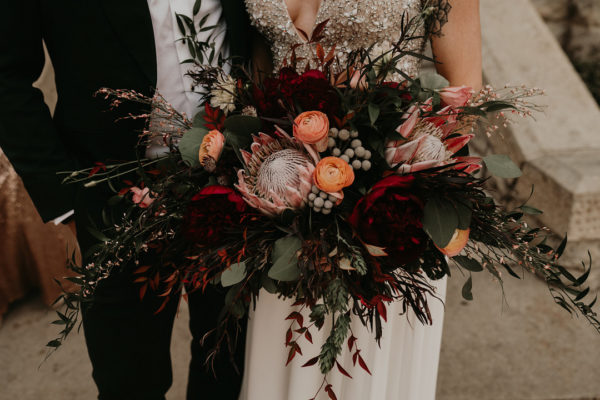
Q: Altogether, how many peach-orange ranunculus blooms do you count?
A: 4